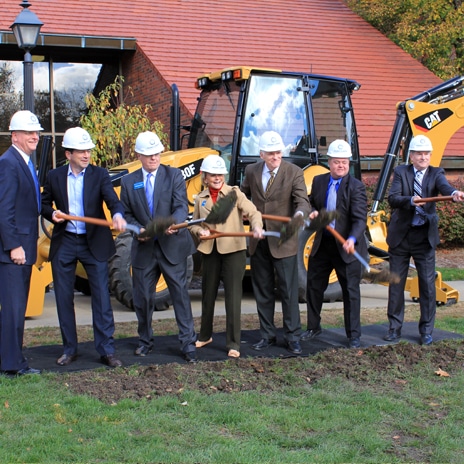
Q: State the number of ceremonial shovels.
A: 6